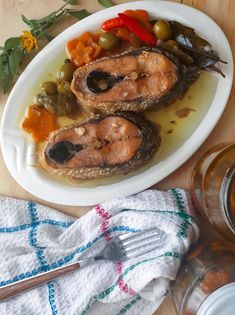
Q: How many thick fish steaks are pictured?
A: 2